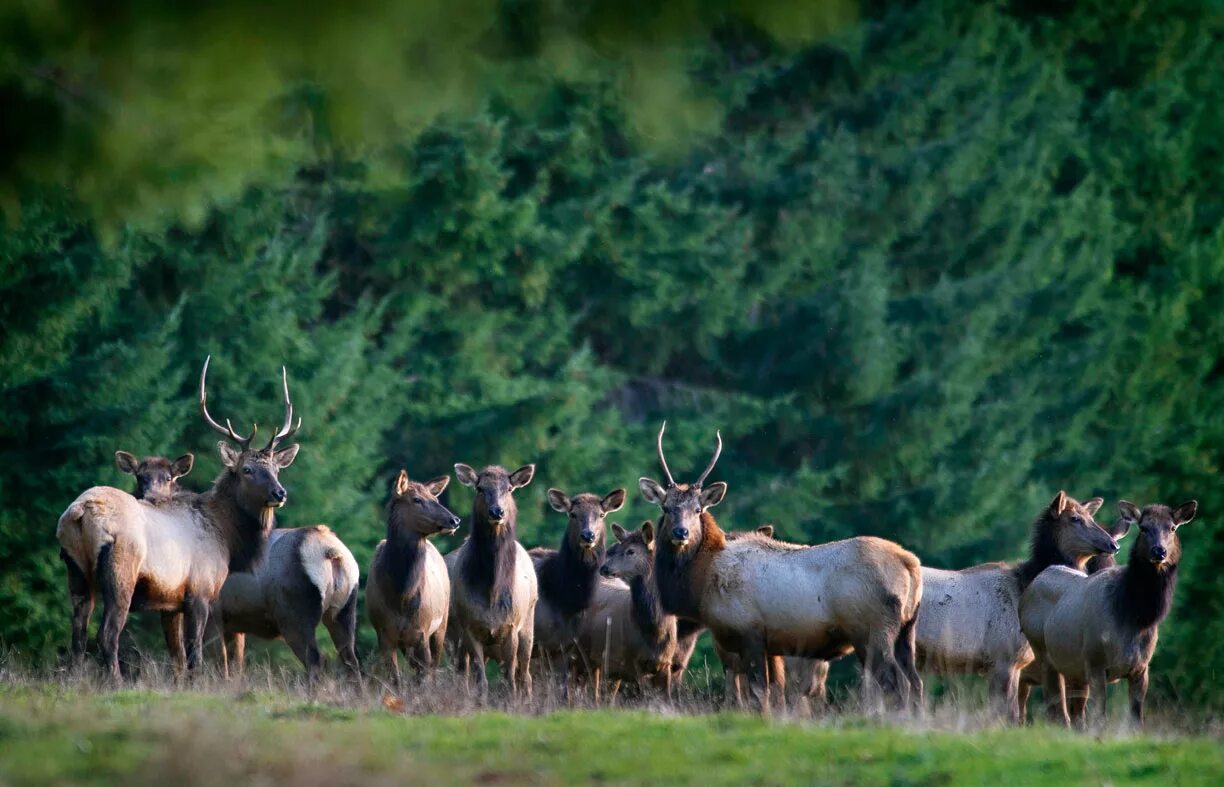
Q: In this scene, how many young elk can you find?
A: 1